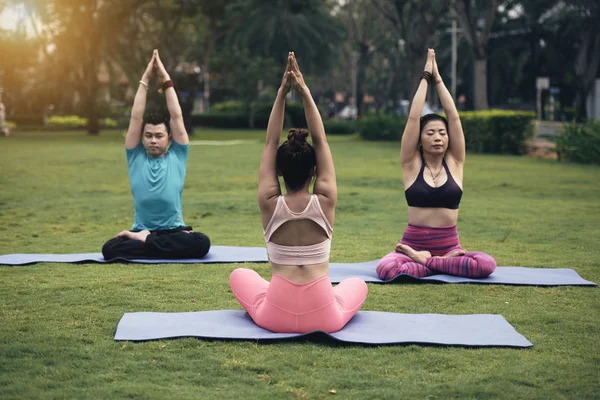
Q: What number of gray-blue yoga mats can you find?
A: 3